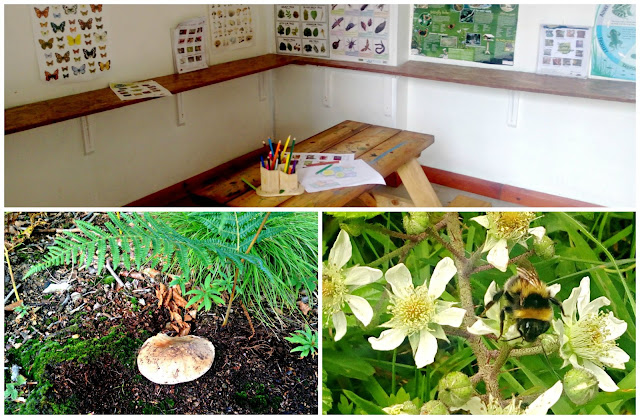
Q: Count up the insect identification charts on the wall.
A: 2